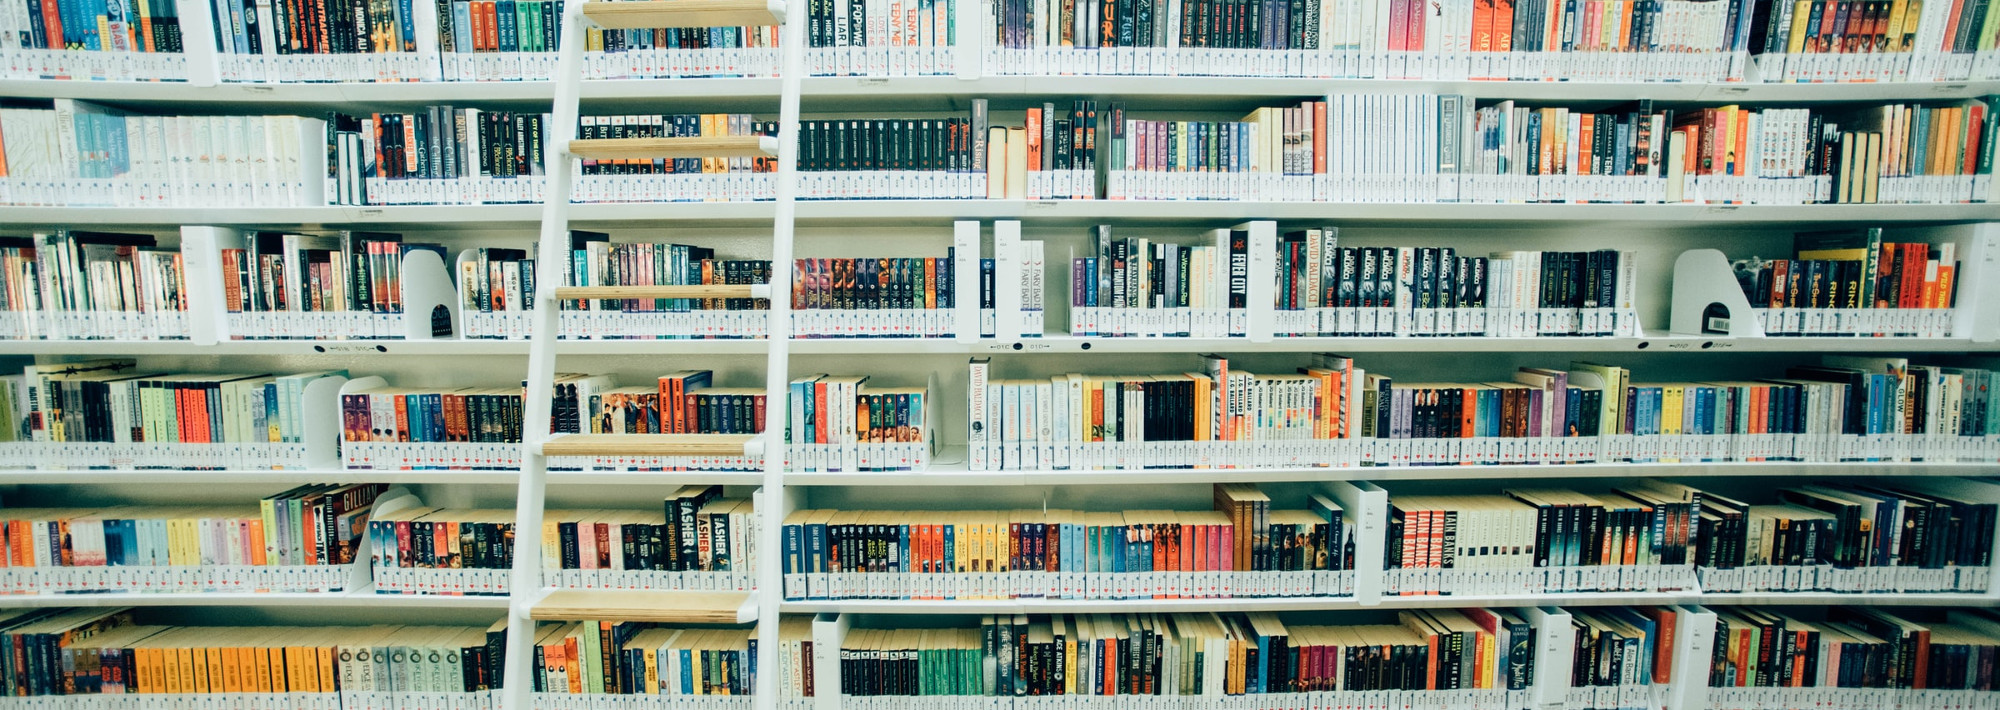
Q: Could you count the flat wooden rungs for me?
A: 5